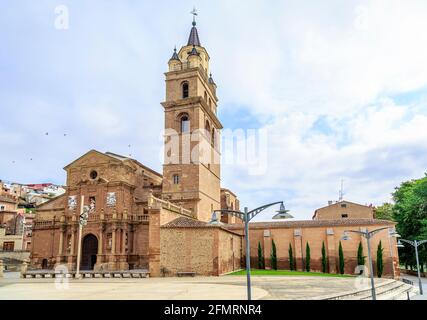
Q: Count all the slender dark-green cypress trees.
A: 8